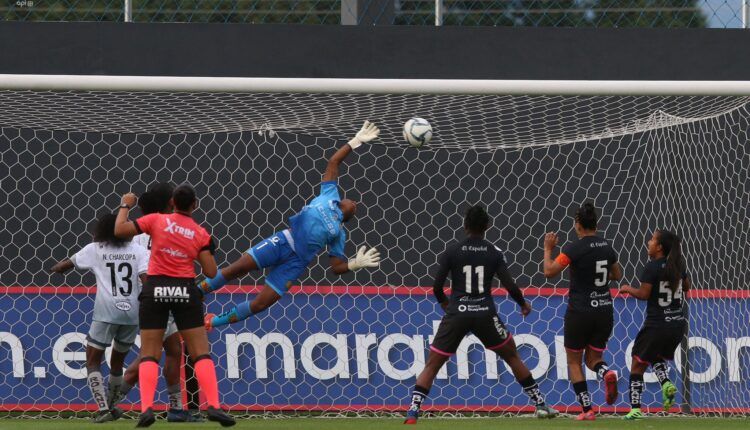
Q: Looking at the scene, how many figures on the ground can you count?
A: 6